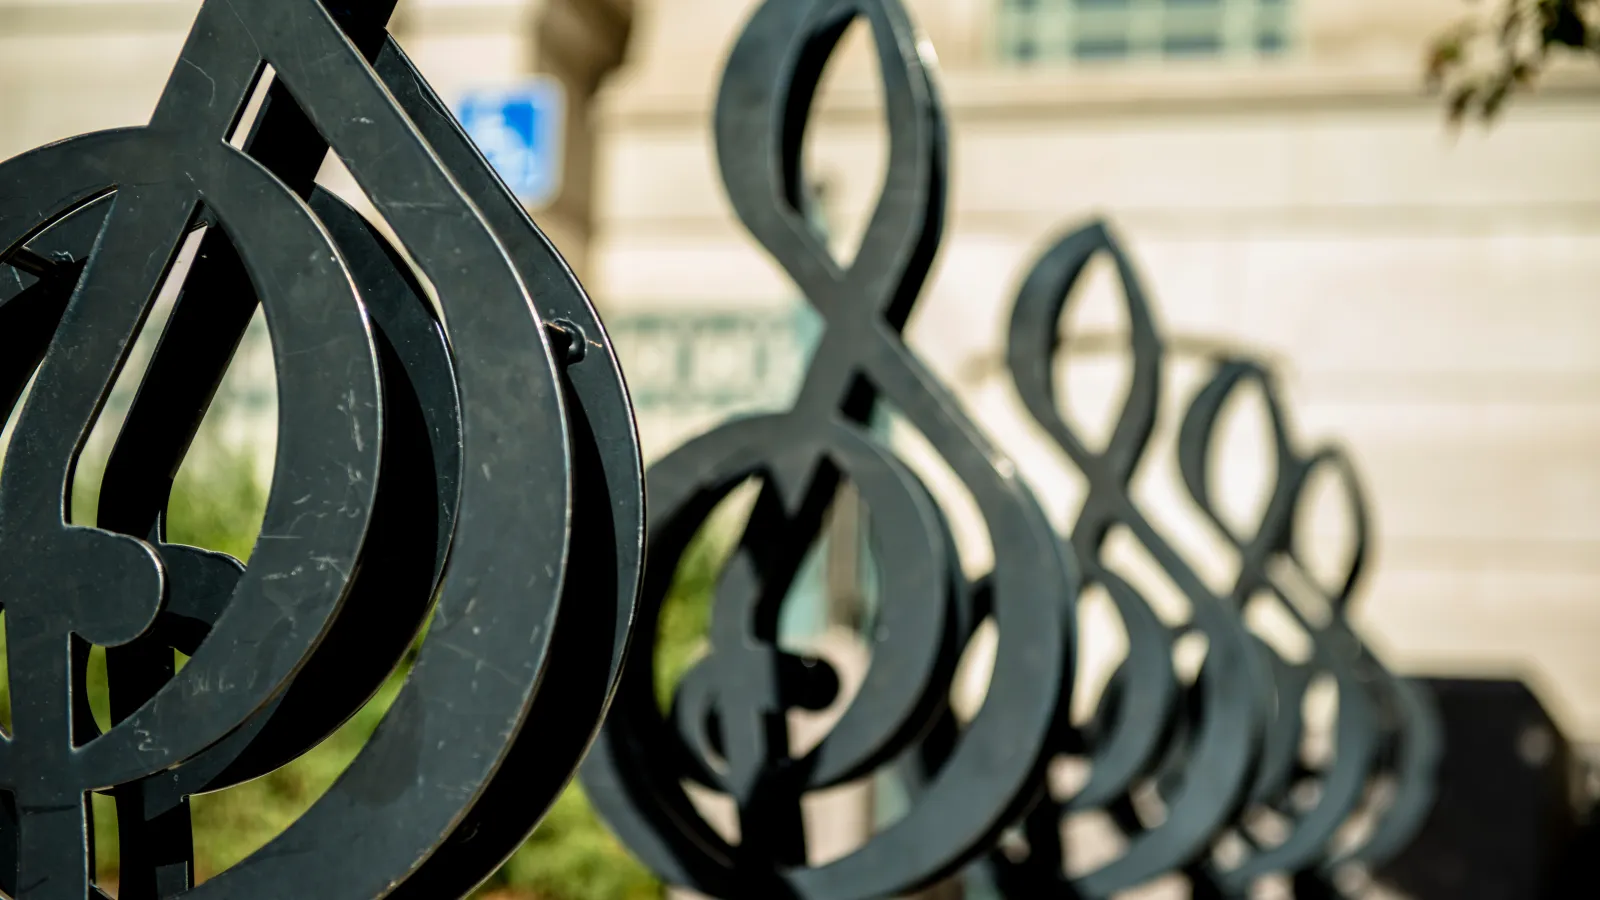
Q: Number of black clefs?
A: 5